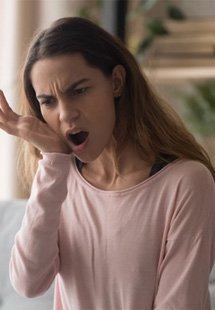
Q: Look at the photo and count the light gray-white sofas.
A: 1